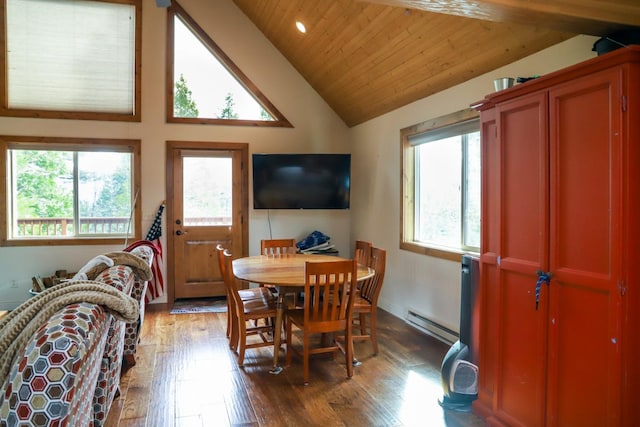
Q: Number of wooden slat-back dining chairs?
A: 6